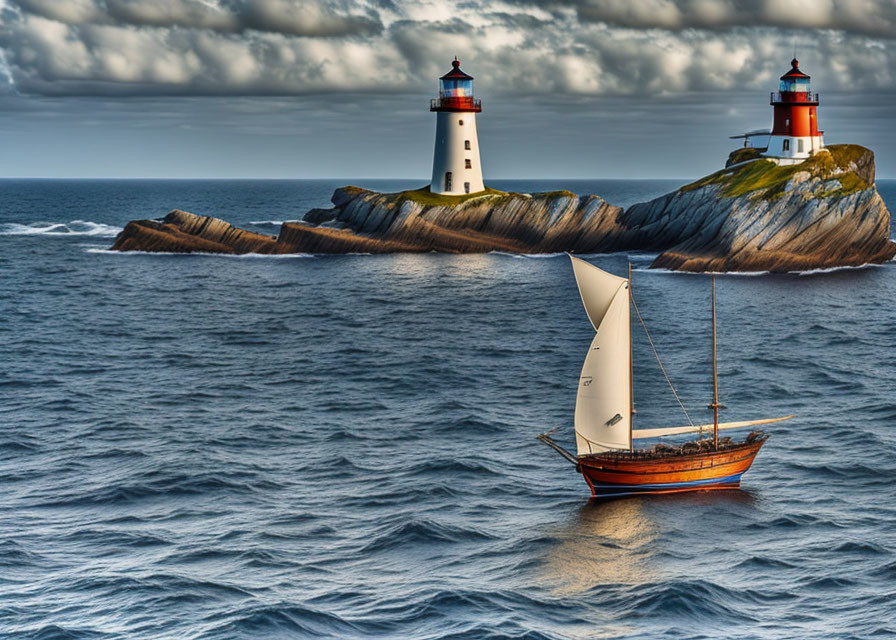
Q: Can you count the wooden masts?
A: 2